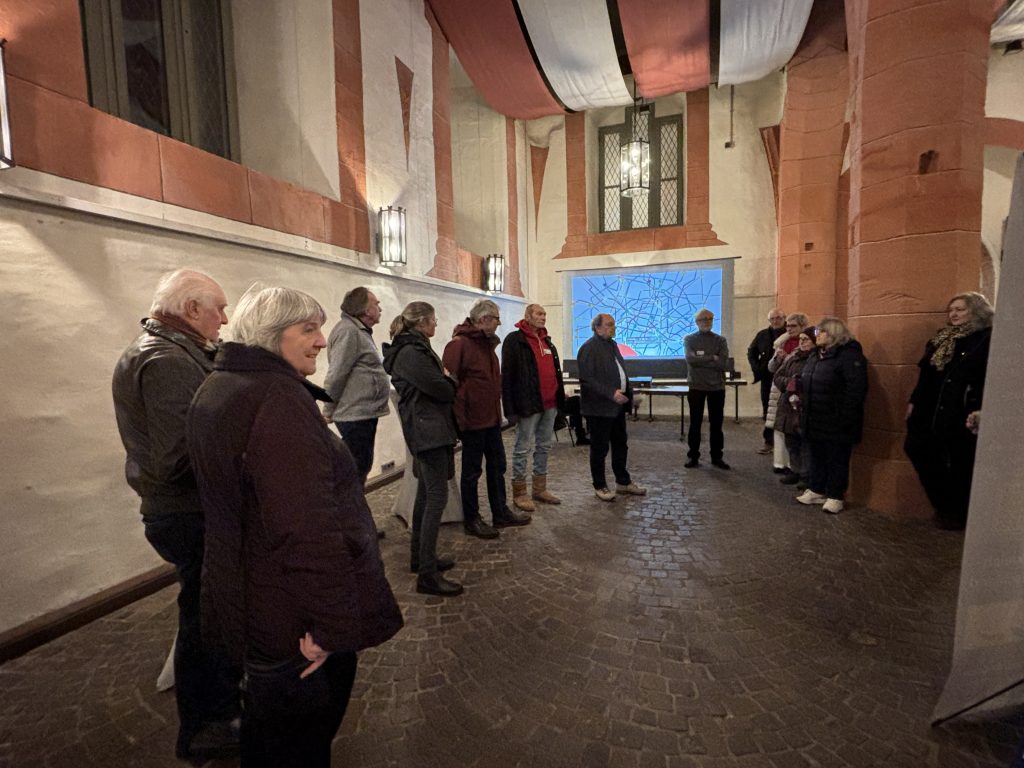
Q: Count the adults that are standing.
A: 13